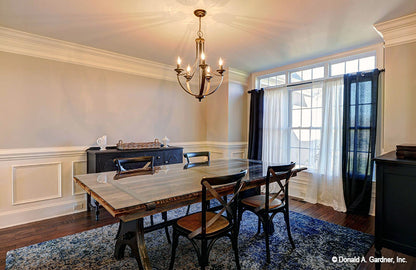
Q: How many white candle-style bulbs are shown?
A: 5